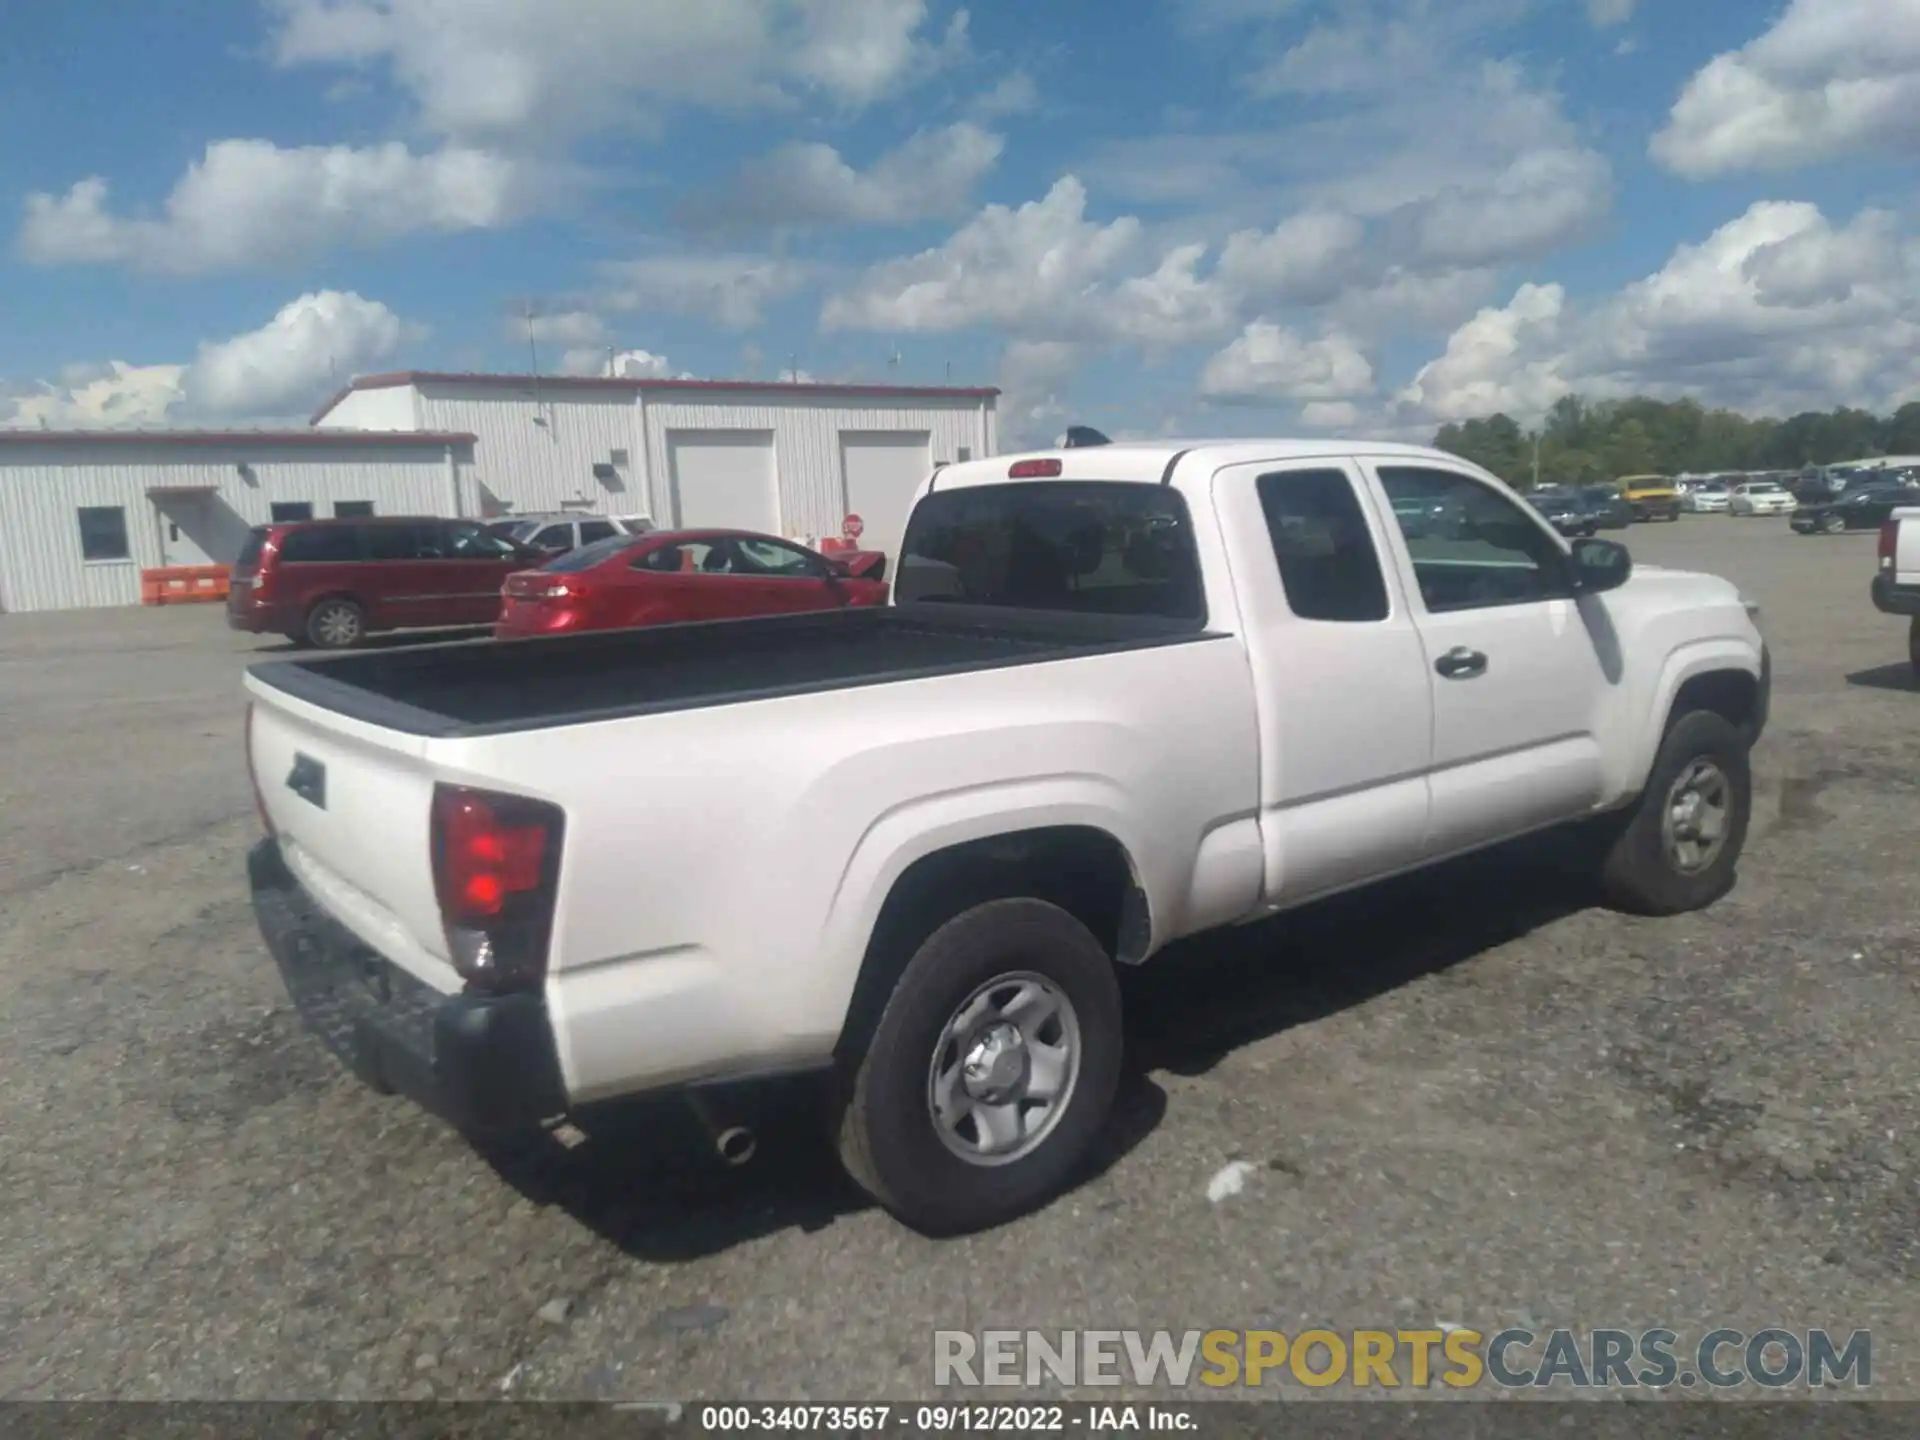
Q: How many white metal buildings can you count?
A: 2